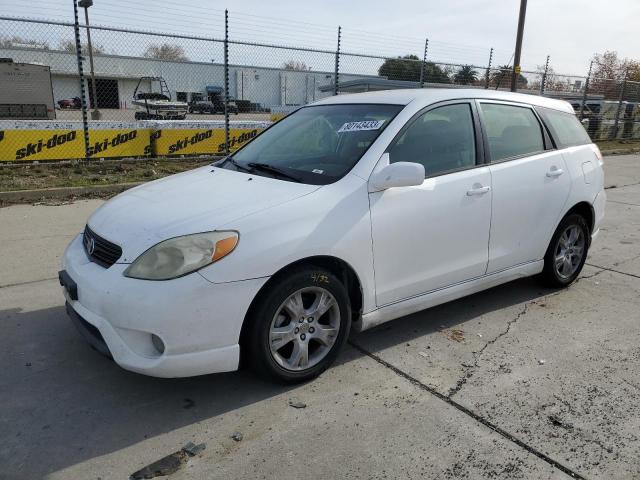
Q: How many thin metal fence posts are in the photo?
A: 8